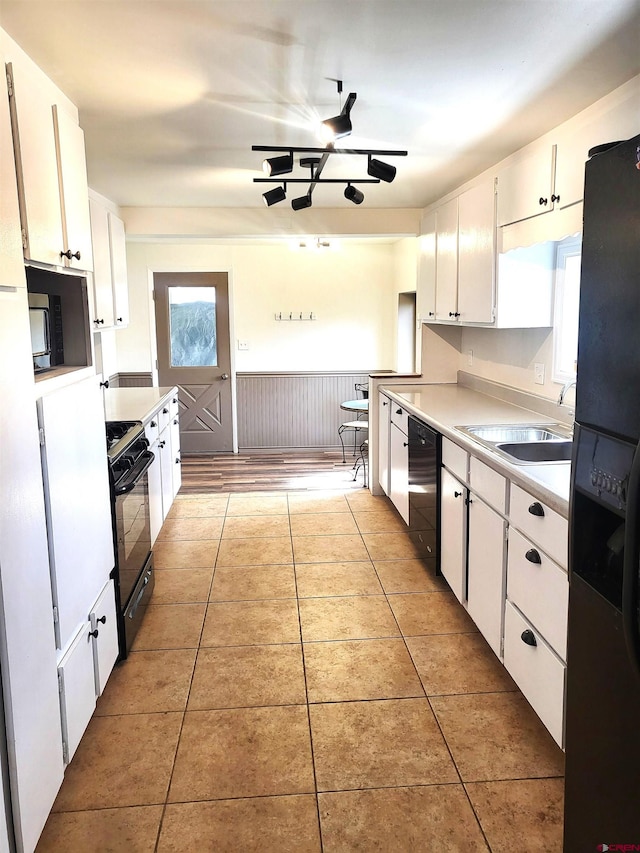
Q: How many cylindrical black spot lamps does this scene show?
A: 6